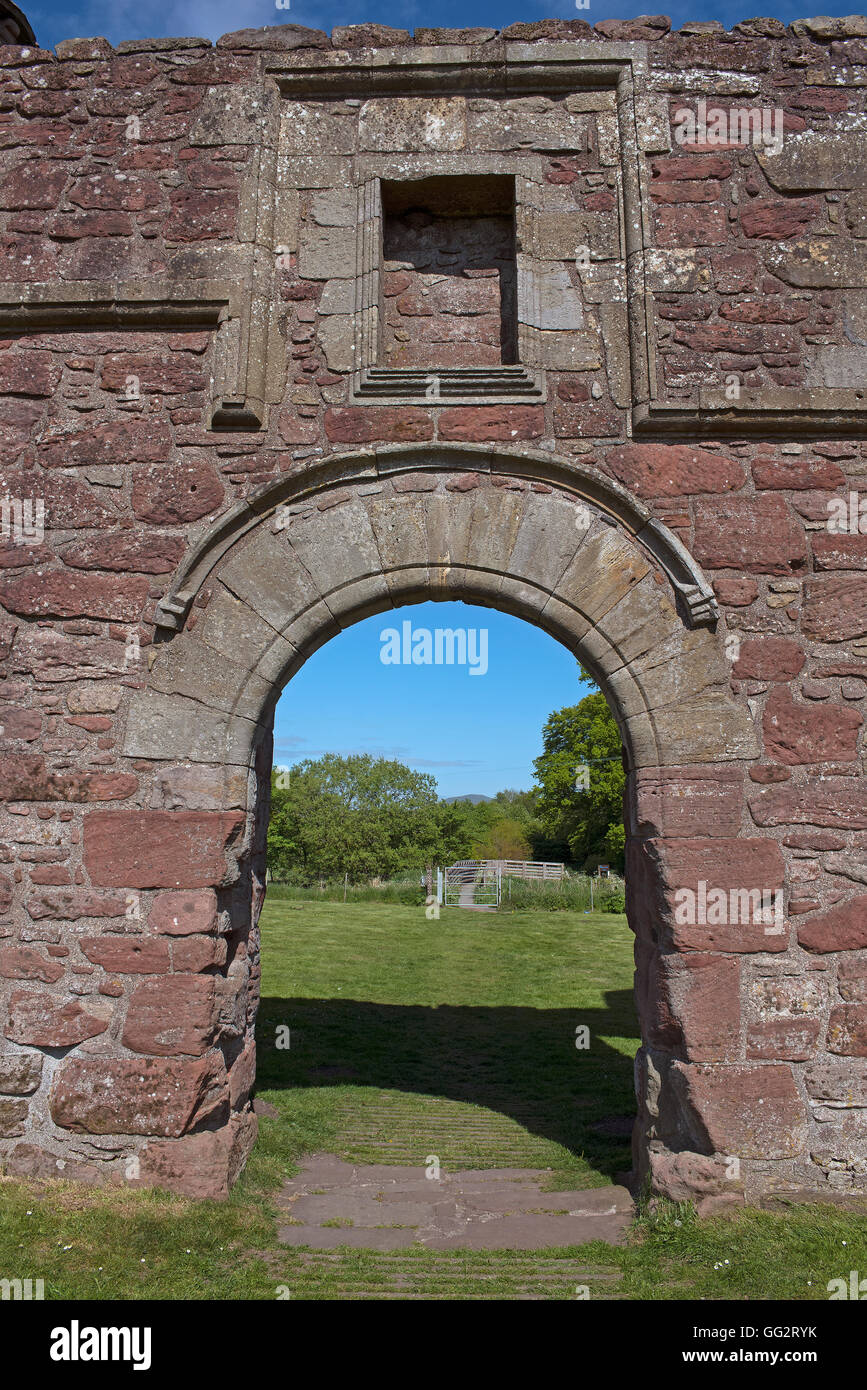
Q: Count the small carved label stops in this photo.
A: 2